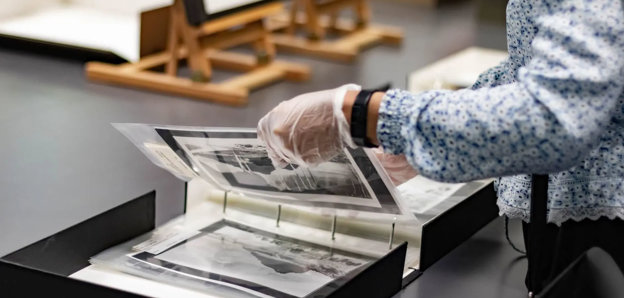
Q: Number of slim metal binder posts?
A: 4